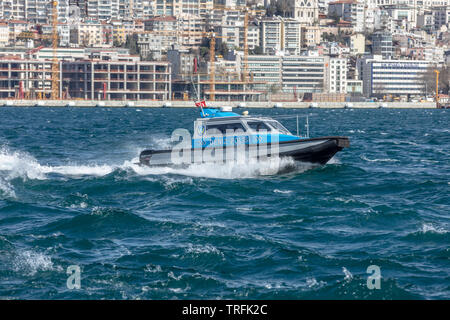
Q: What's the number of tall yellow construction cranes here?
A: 3